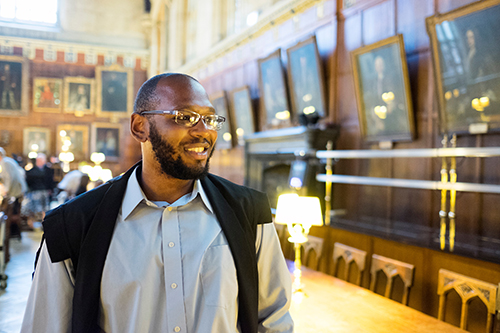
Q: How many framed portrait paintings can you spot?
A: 13